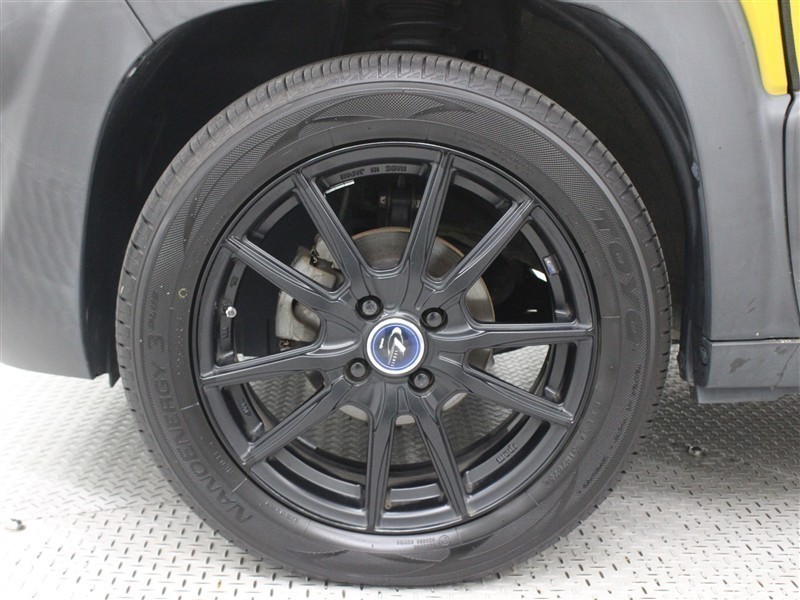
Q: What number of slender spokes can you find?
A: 10